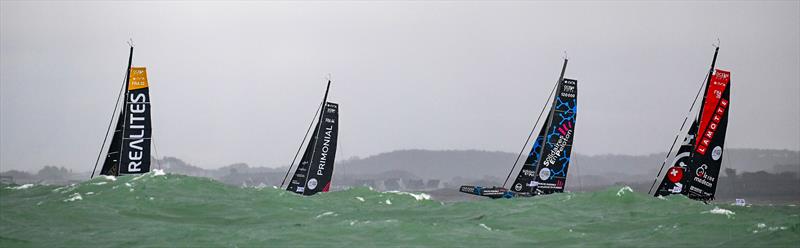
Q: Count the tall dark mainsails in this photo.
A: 4